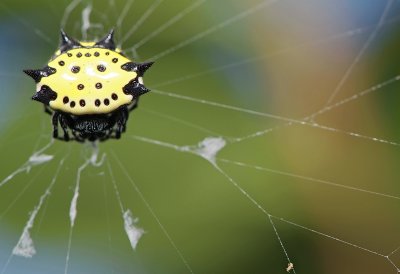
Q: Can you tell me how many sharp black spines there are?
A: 6